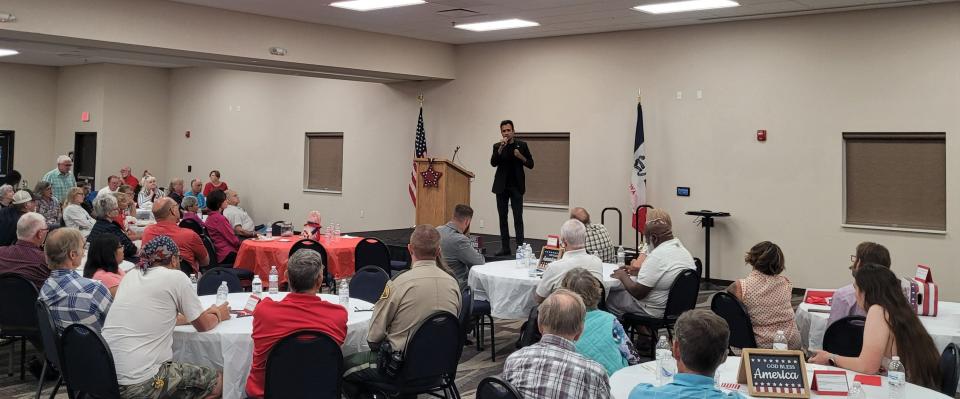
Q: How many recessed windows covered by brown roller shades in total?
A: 3